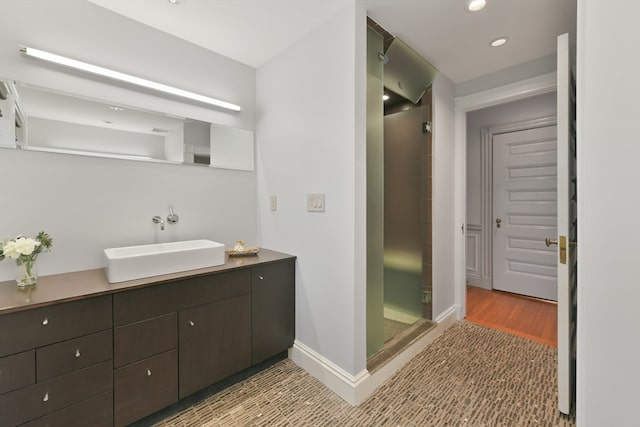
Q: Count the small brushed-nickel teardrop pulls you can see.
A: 6